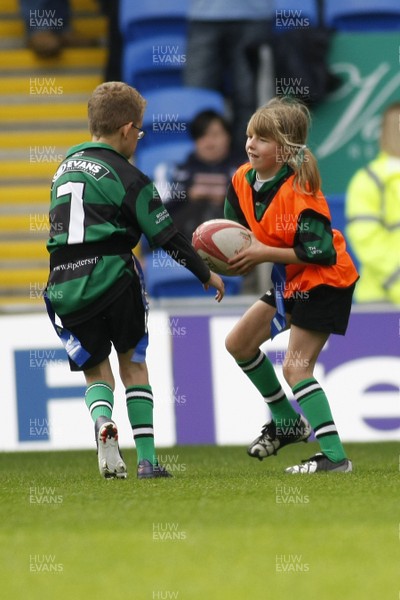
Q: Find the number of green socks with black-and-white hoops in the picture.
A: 4